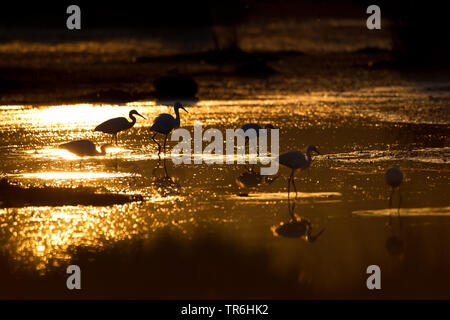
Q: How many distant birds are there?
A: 6